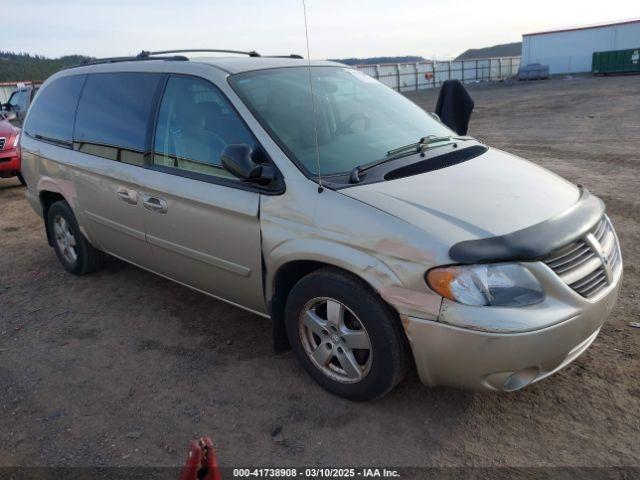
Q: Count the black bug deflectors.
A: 1